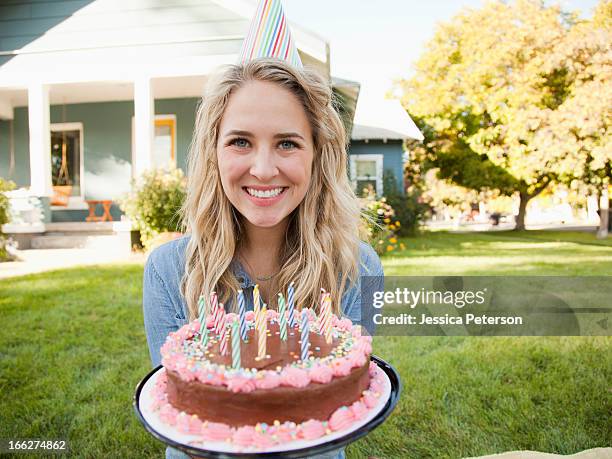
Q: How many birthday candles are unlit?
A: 12